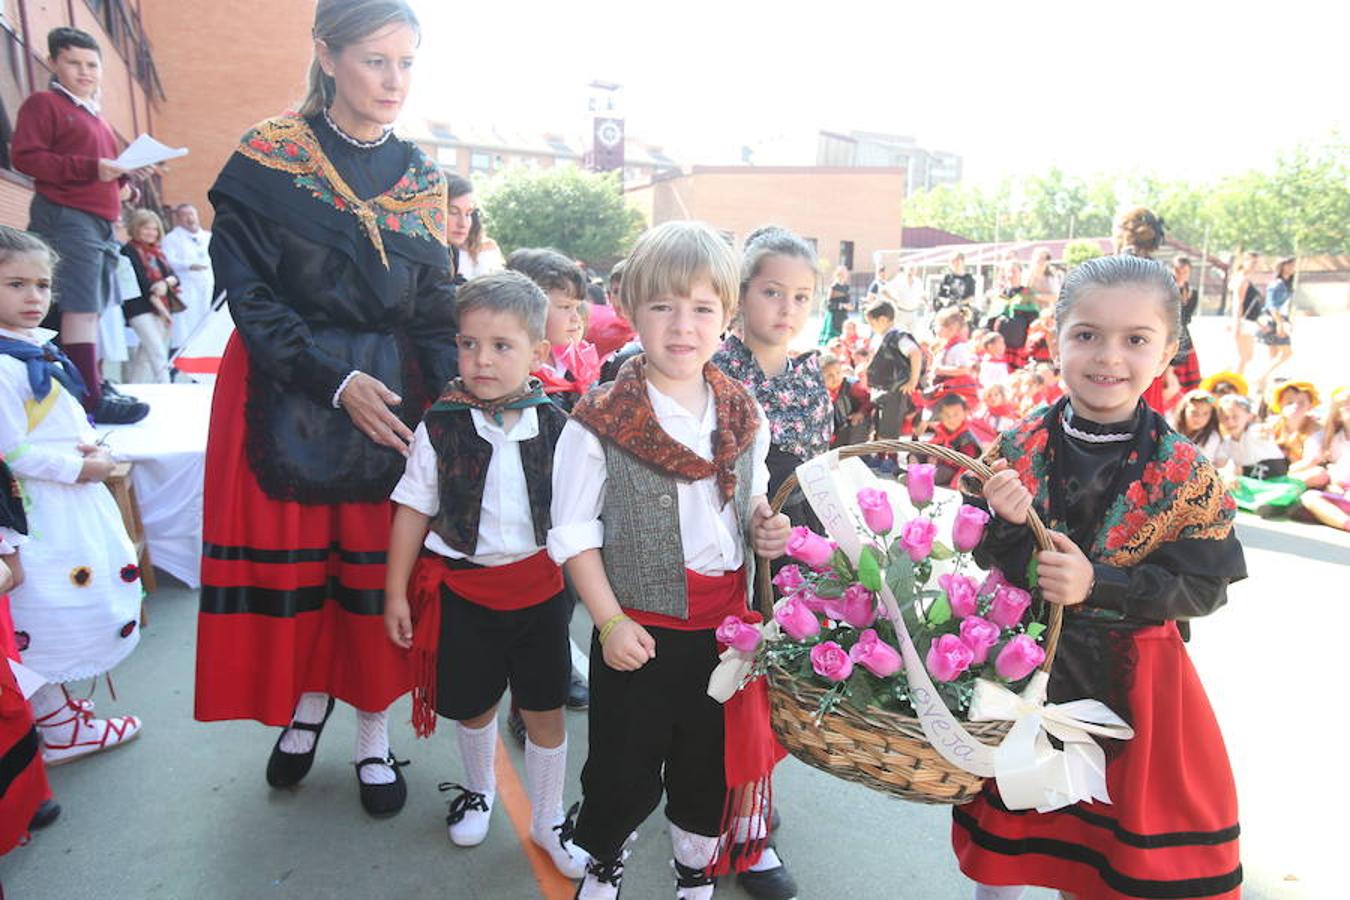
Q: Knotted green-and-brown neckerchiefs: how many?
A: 1